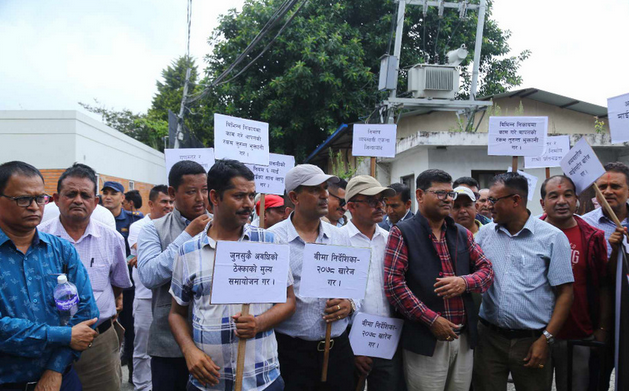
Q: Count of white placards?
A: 12